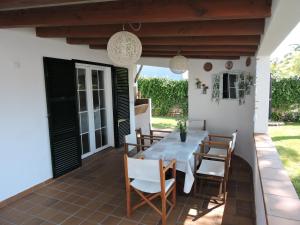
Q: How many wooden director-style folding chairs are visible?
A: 6